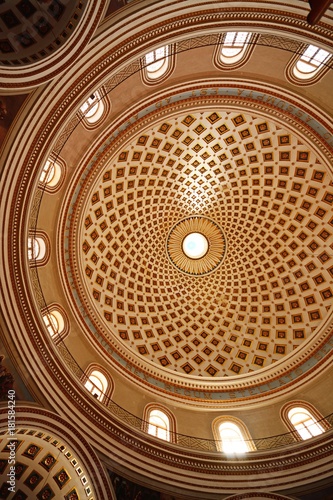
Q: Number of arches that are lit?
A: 11